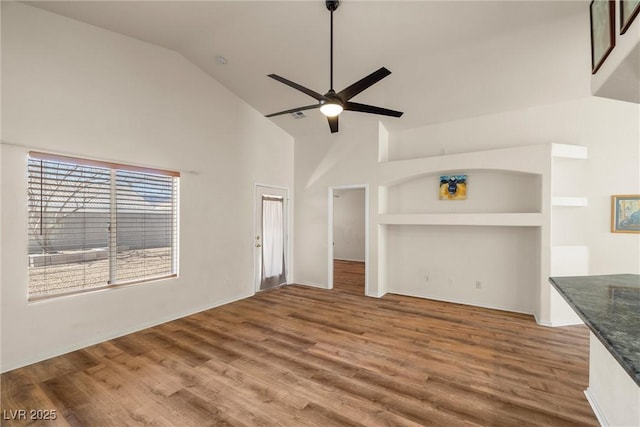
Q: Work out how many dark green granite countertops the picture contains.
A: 1